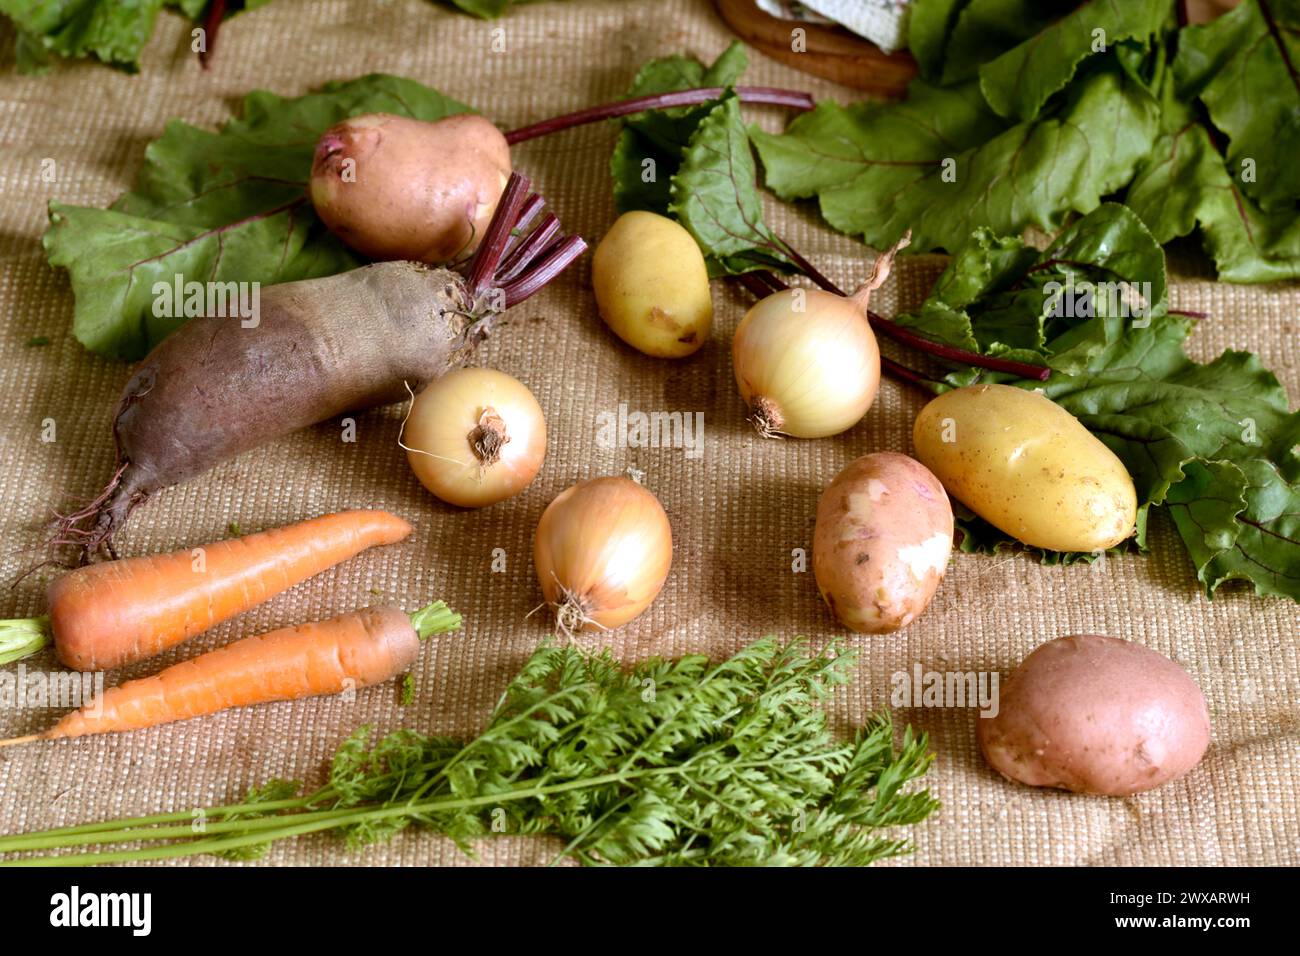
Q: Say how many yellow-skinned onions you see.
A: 3